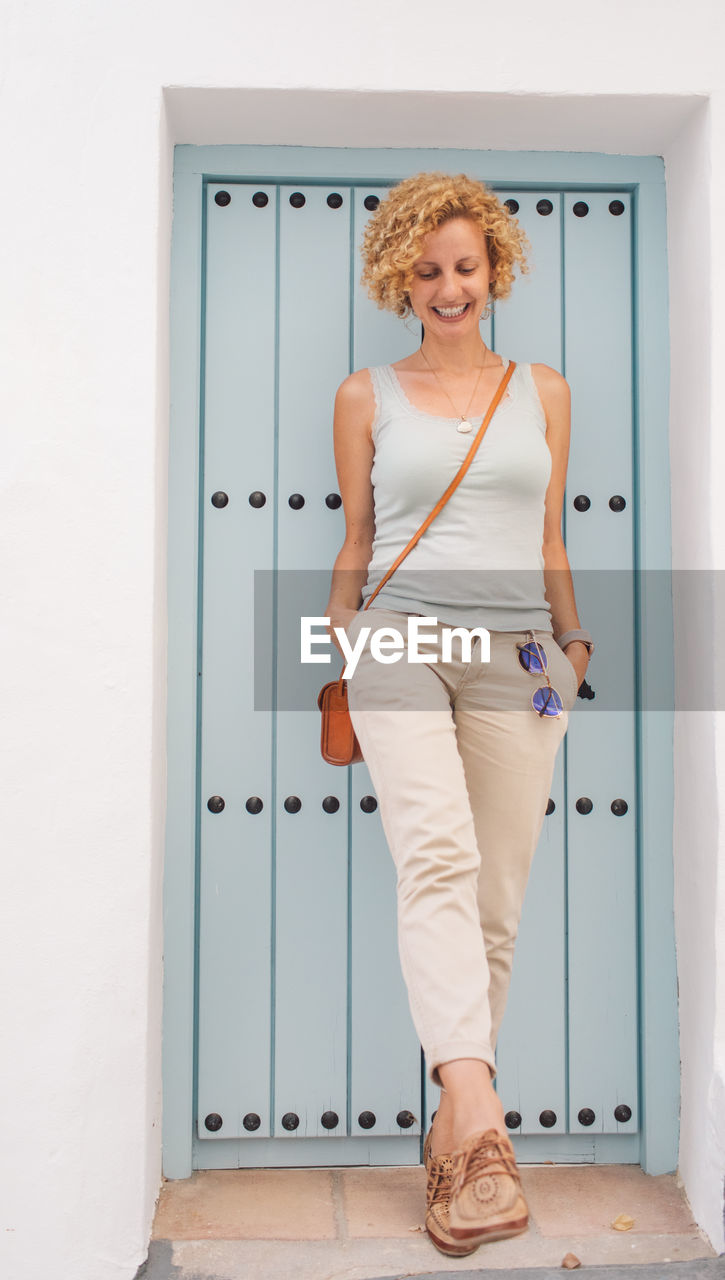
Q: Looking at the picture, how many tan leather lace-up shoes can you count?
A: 2